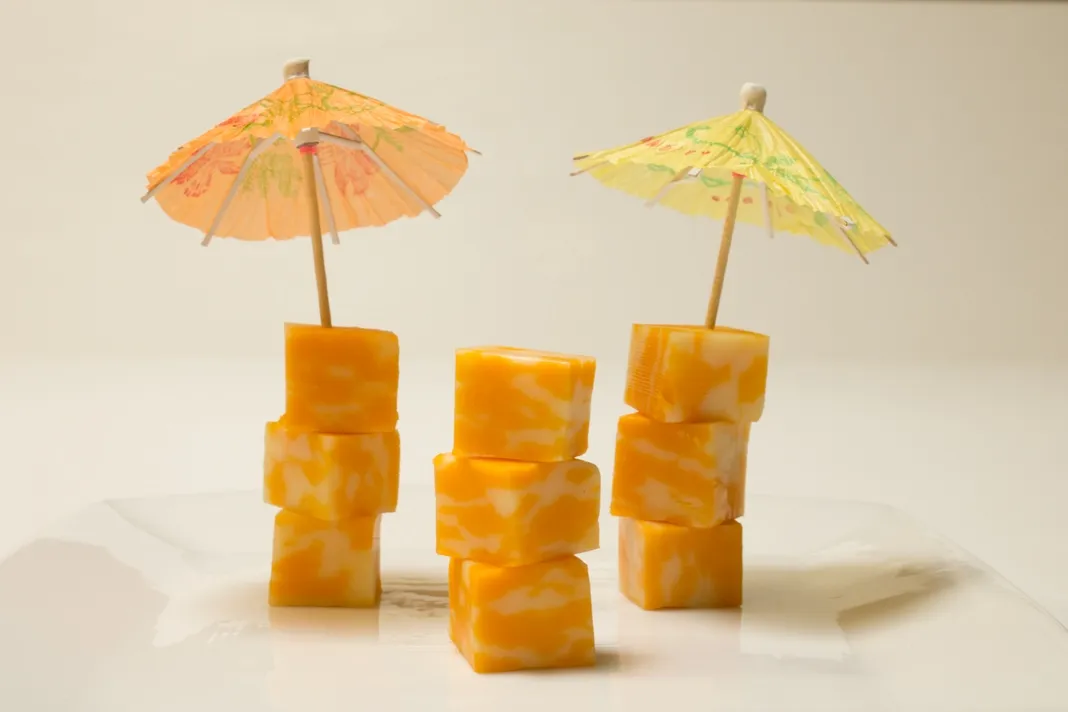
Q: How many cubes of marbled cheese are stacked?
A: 9